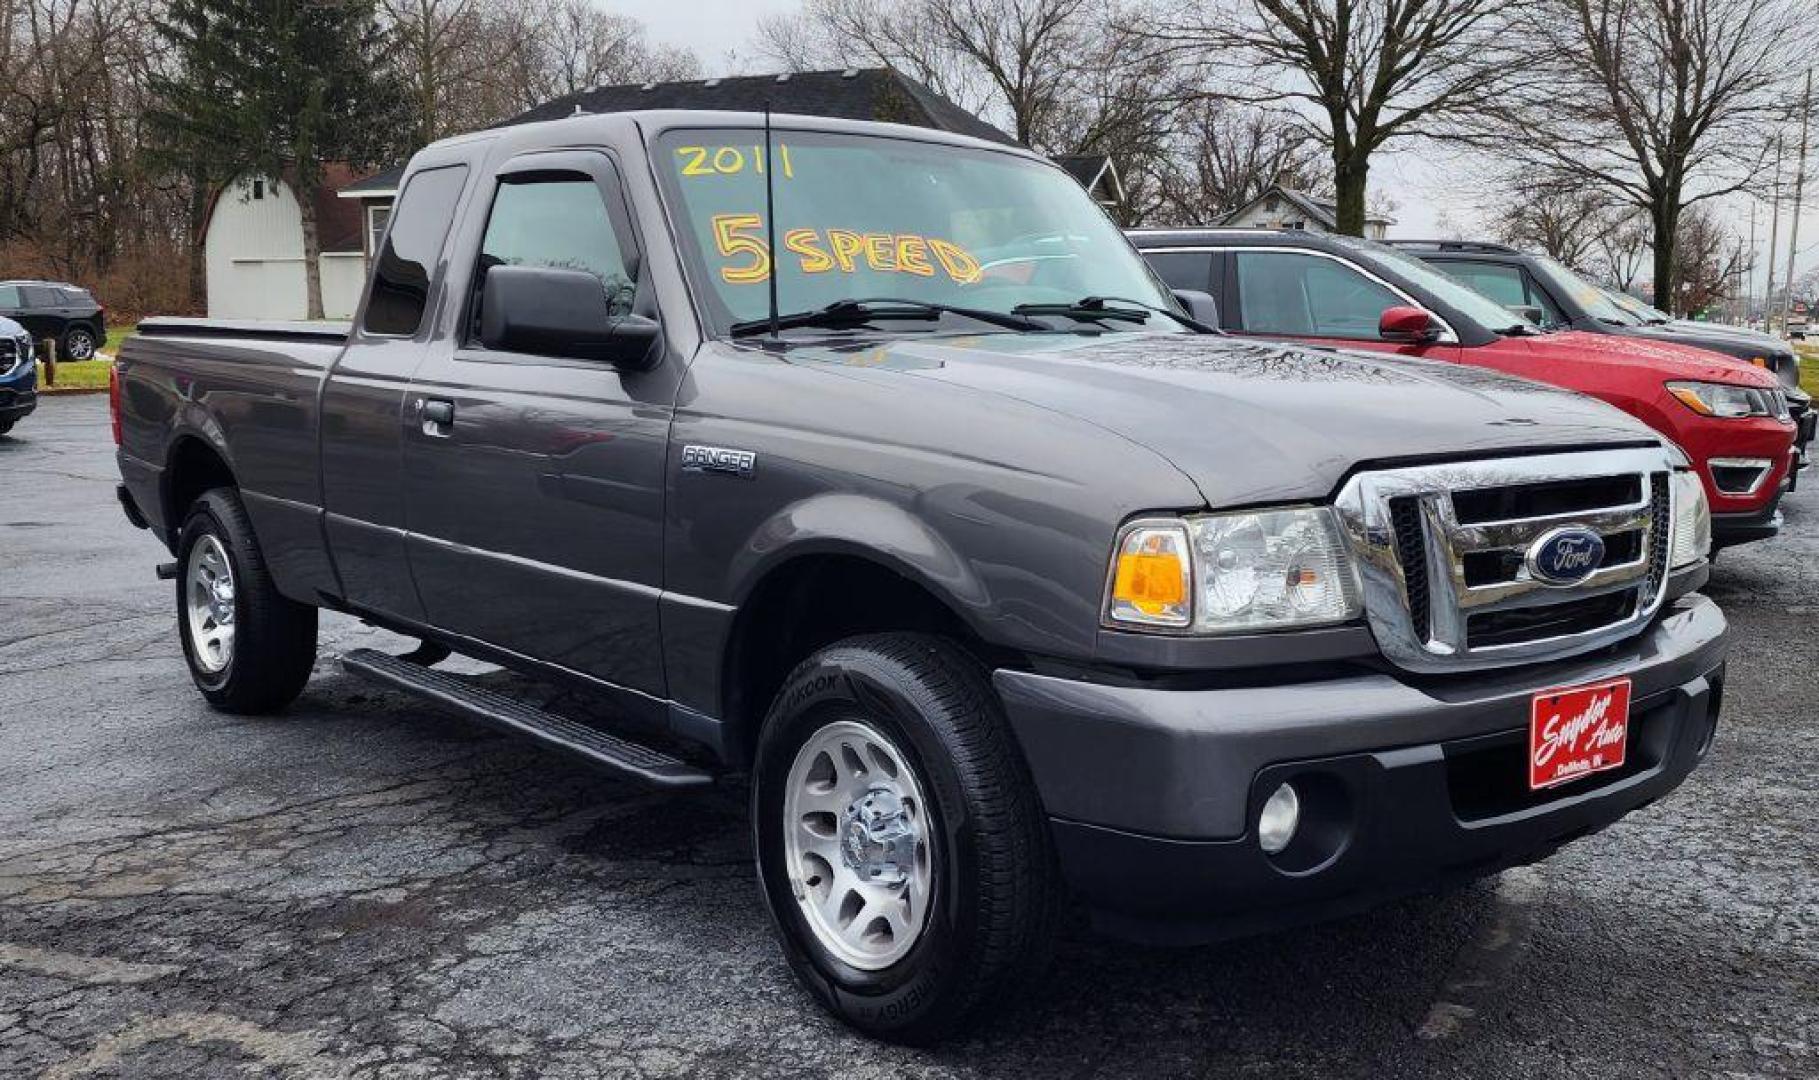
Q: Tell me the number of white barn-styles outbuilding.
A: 1